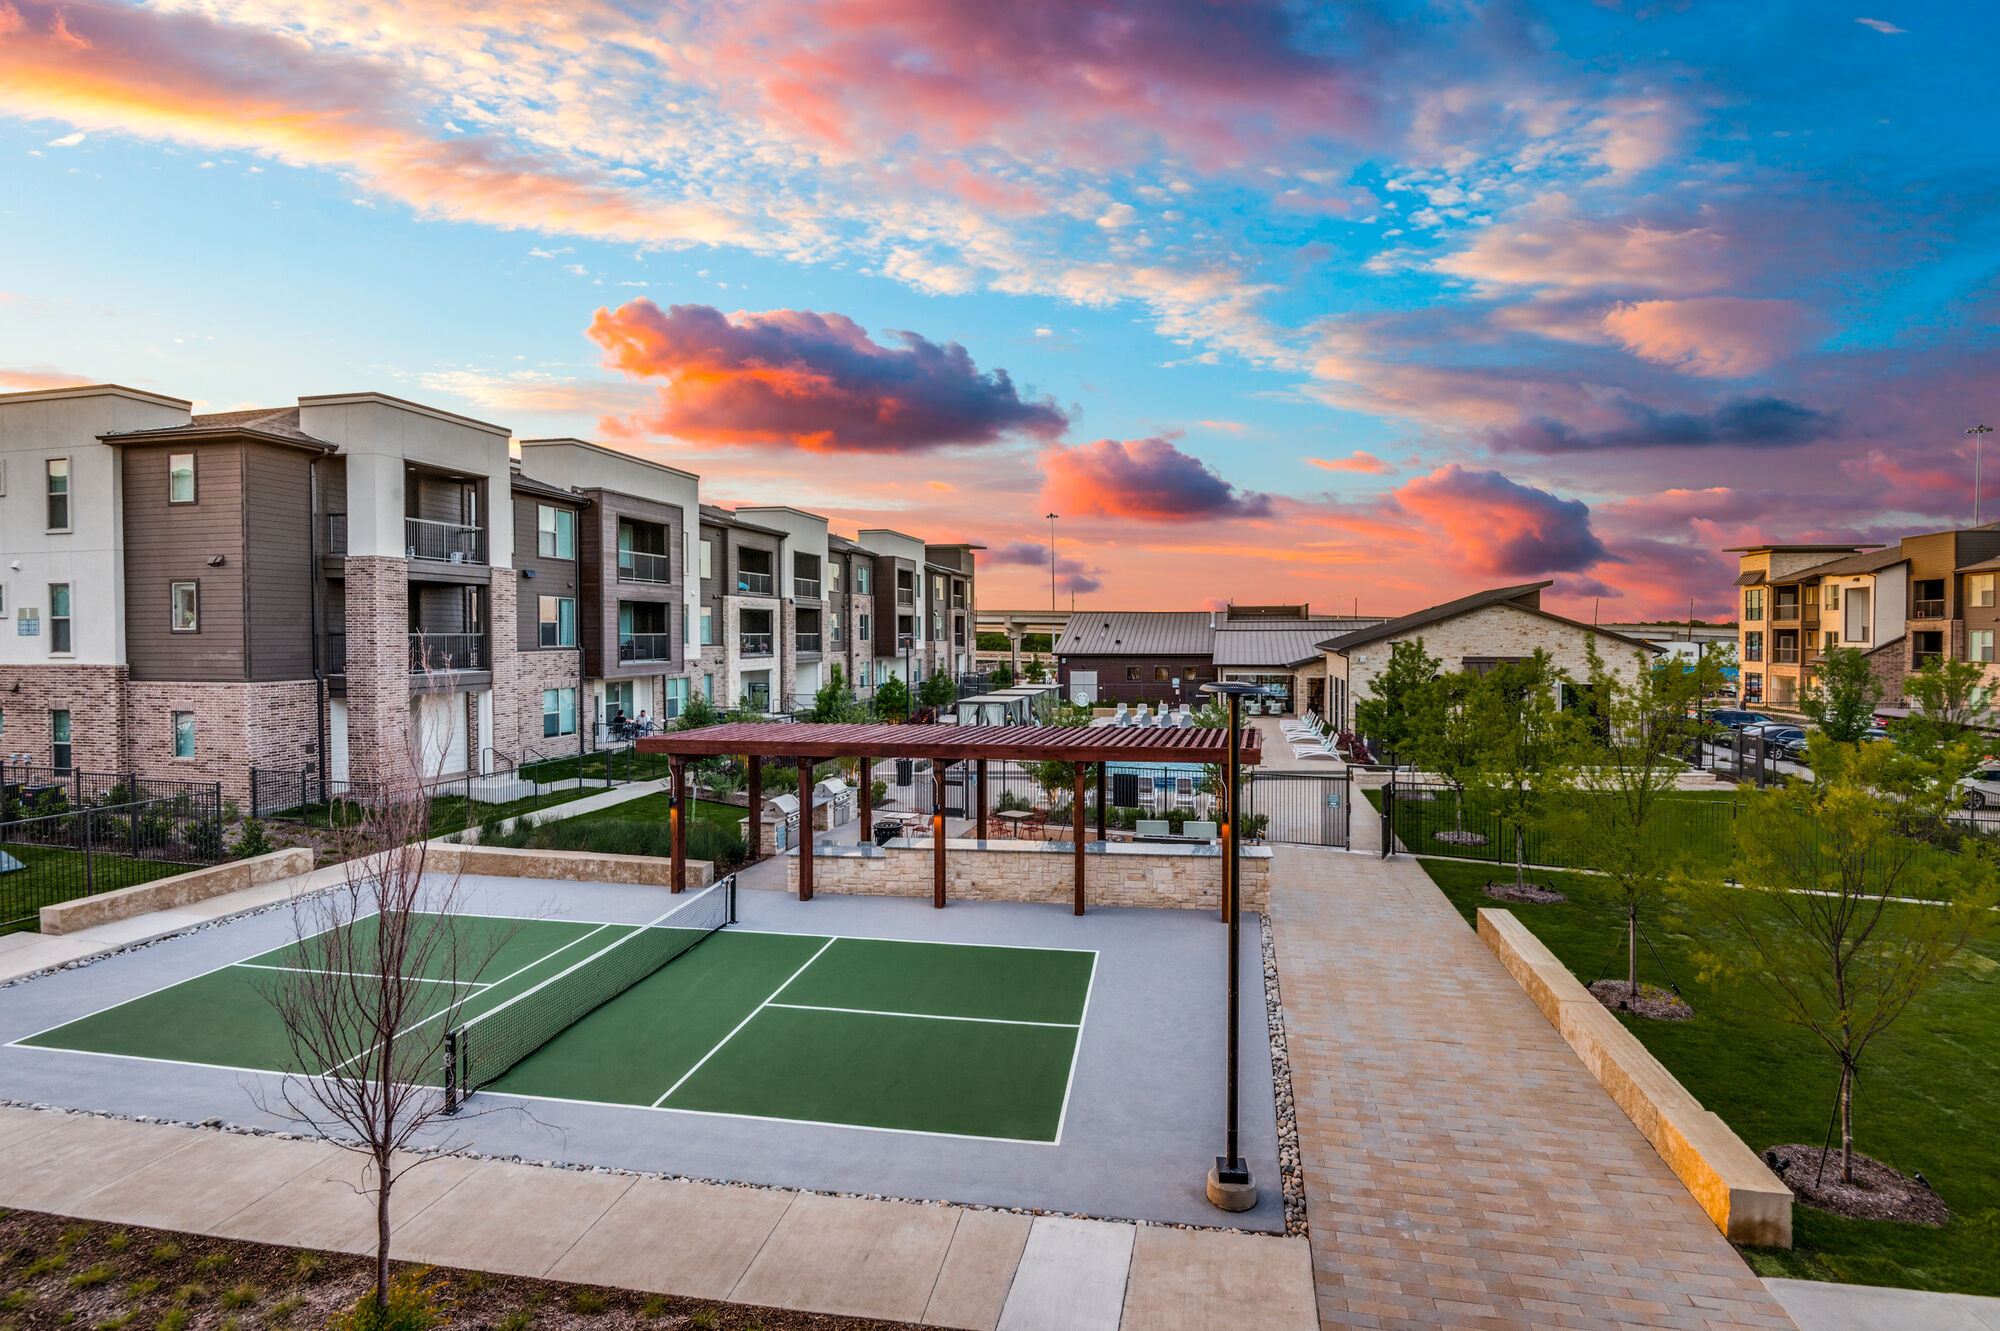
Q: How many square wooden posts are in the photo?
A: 9